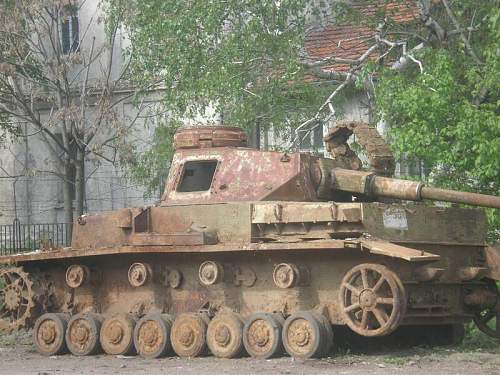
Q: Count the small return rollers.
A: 4